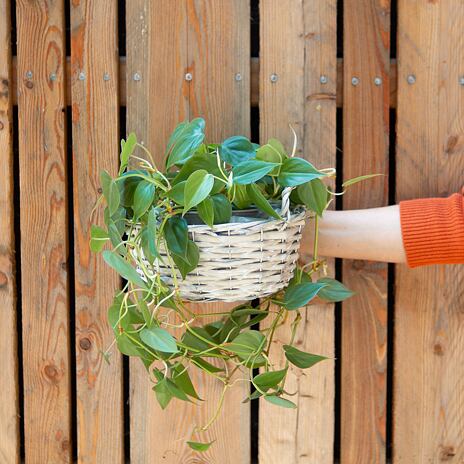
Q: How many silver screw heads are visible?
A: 13